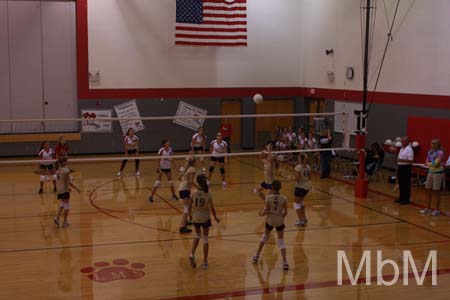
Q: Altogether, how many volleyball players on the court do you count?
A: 12